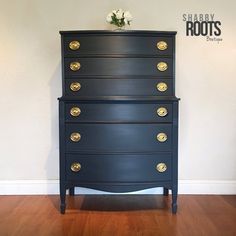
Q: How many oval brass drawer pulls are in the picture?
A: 12